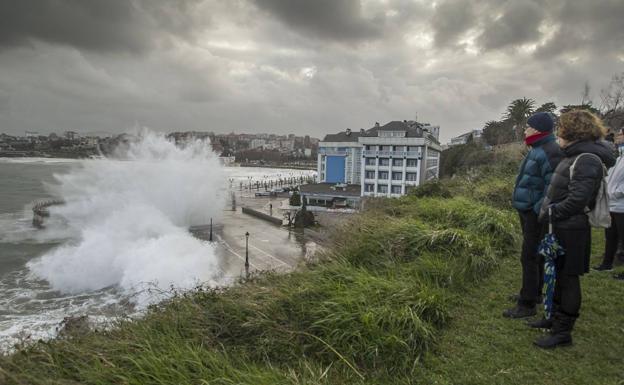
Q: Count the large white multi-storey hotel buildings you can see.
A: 1